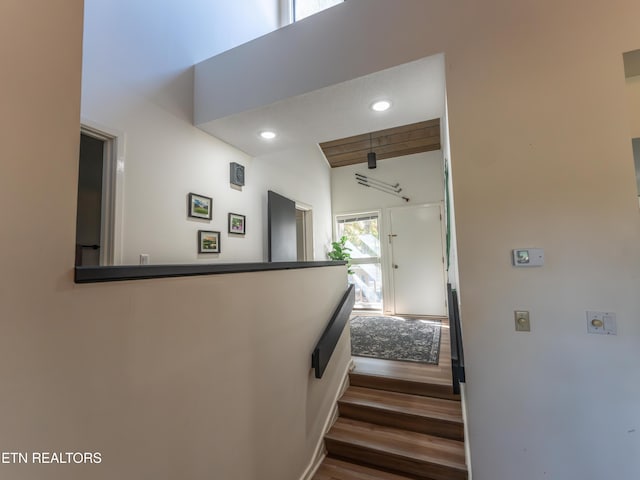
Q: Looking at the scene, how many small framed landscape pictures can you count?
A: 3